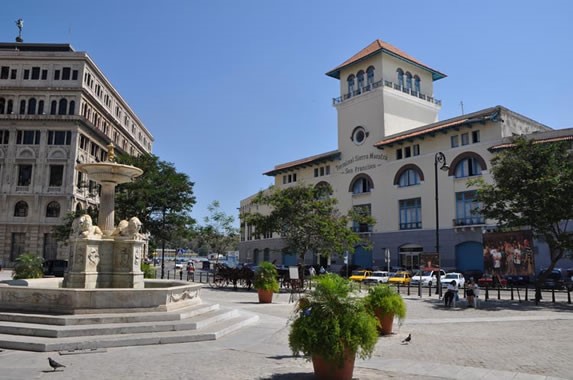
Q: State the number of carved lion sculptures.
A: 2